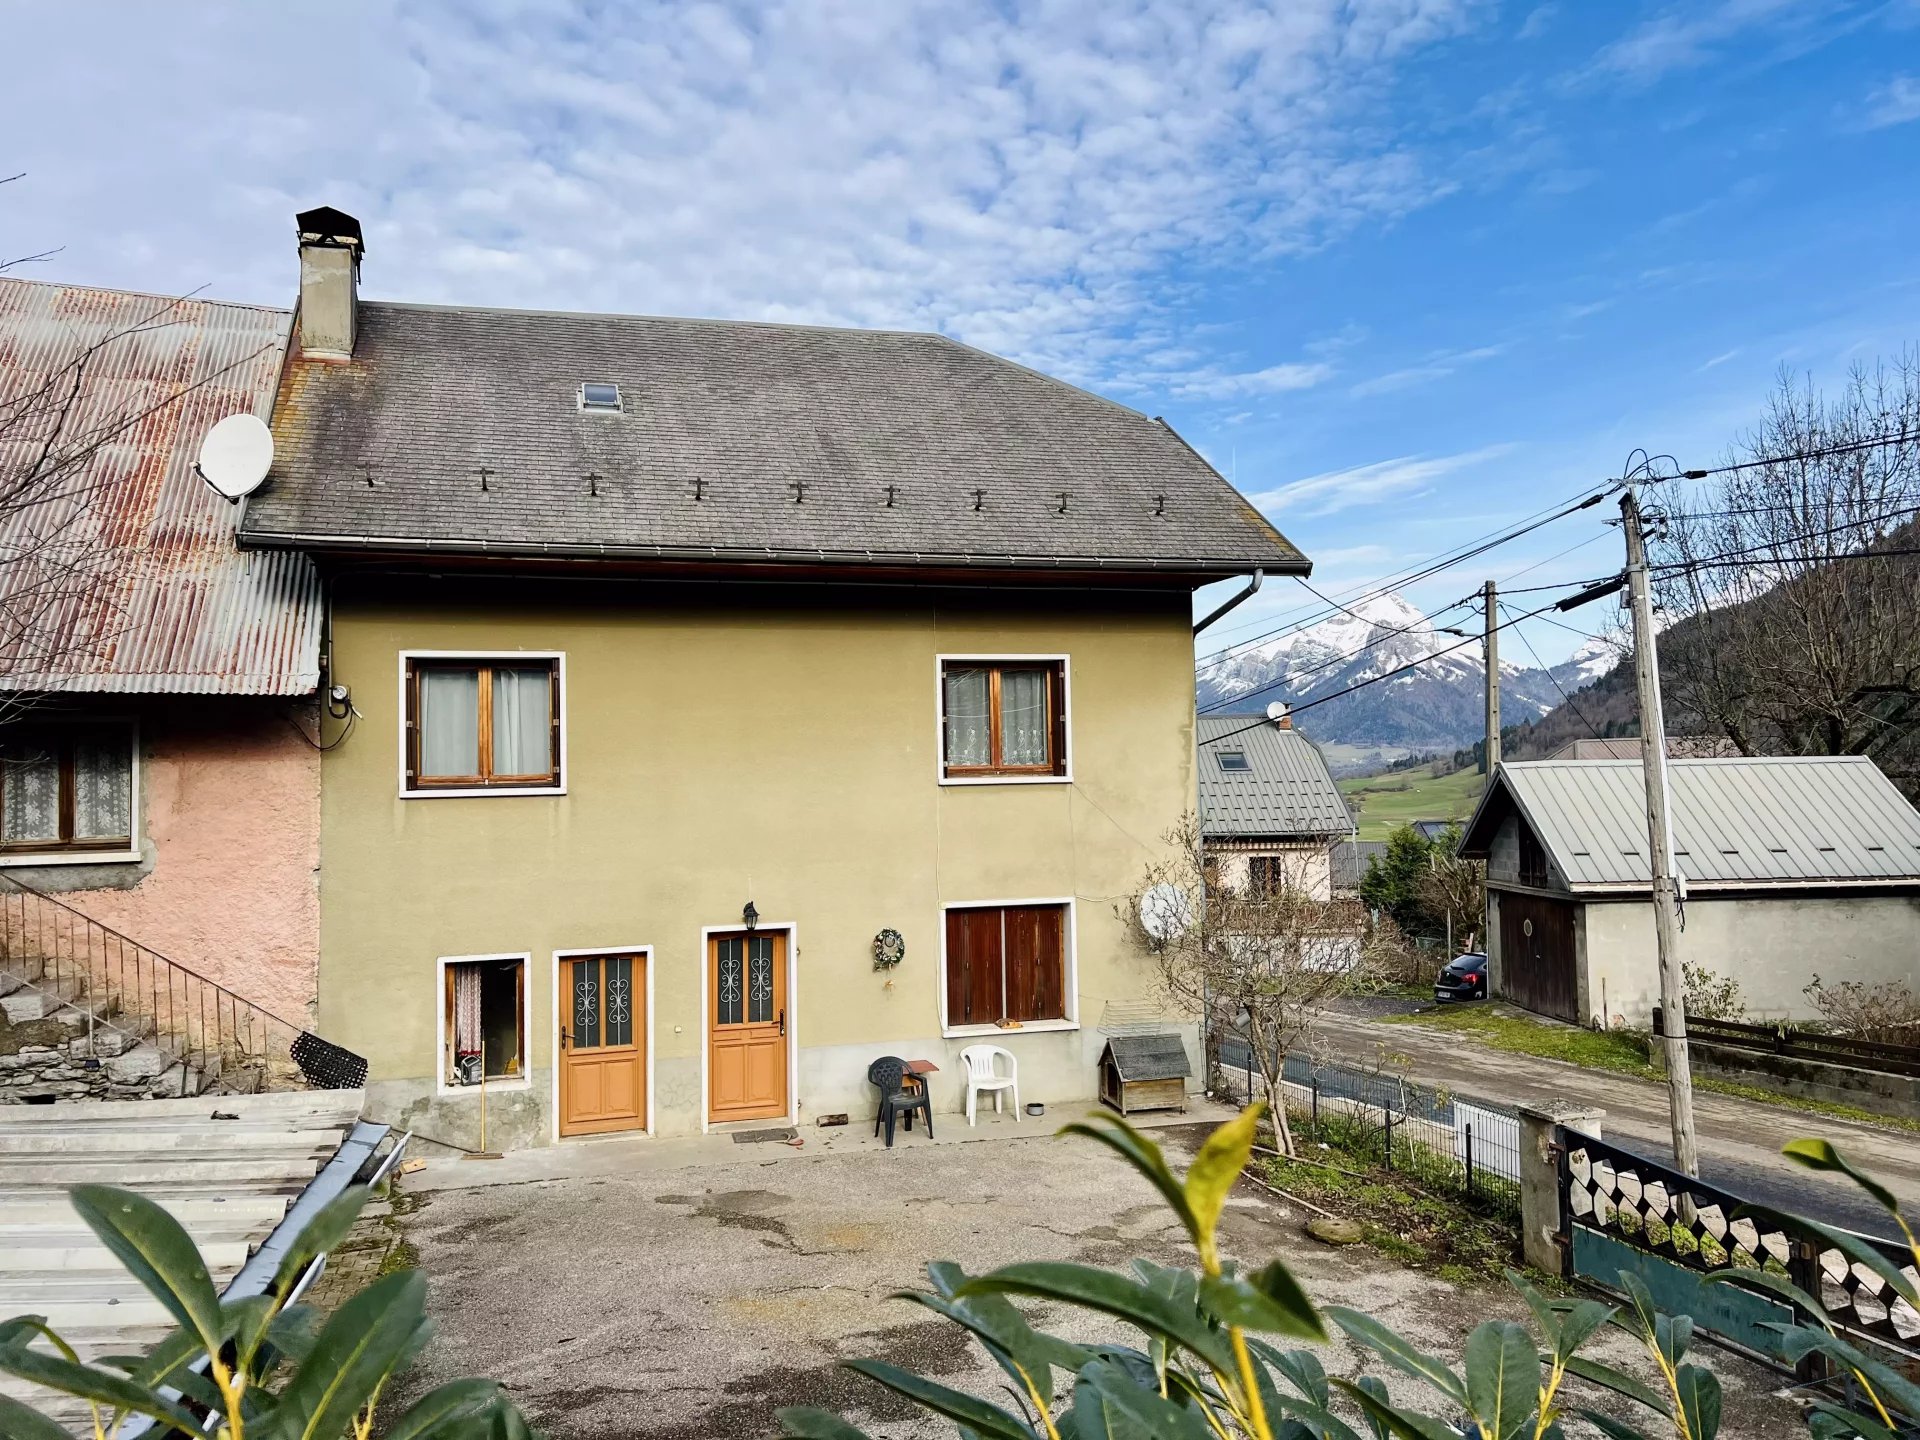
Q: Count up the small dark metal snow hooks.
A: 9